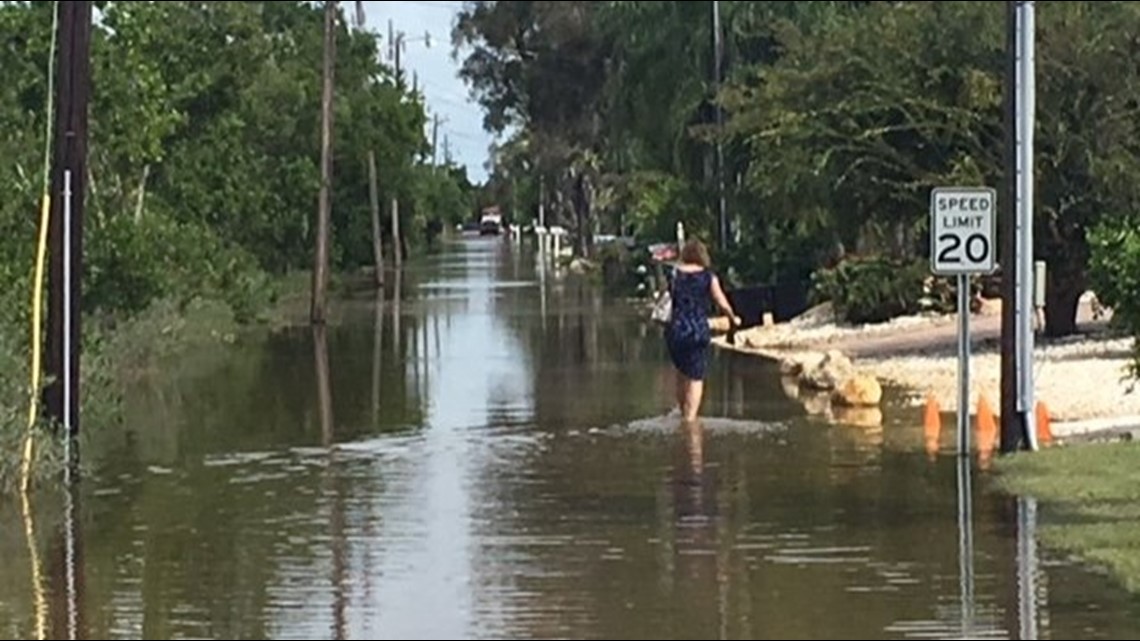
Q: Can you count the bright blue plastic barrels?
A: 0